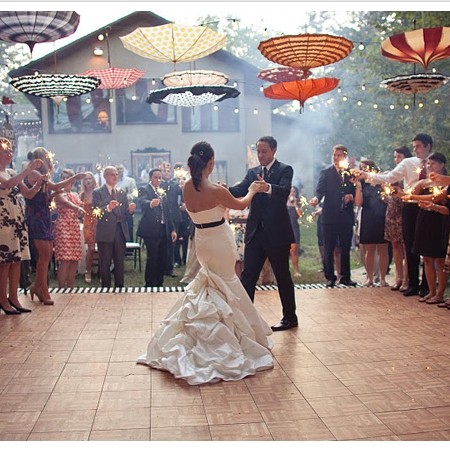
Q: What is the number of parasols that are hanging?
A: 11